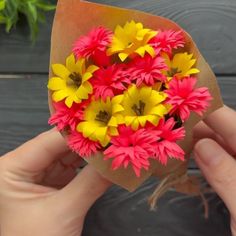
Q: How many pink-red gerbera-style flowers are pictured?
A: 9